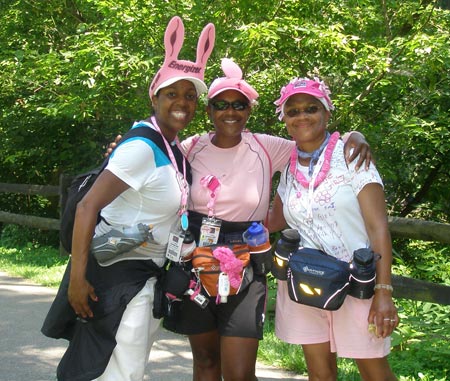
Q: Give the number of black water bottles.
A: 2